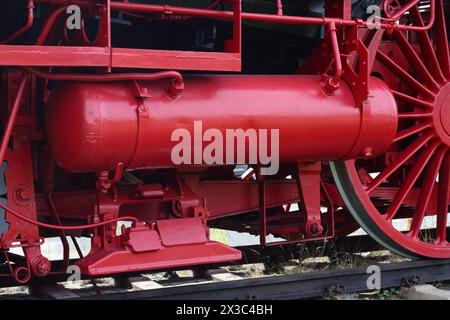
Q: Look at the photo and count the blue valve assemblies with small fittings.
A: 0